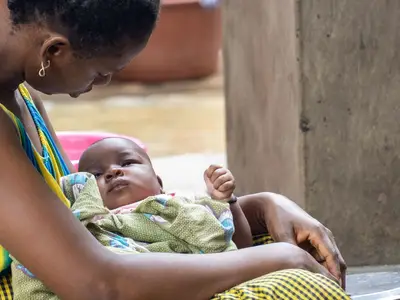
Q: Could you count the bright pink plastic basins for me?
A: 1